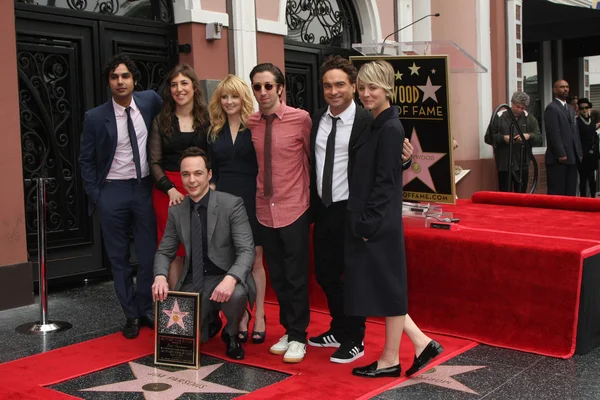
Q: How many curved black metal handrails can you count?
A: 1